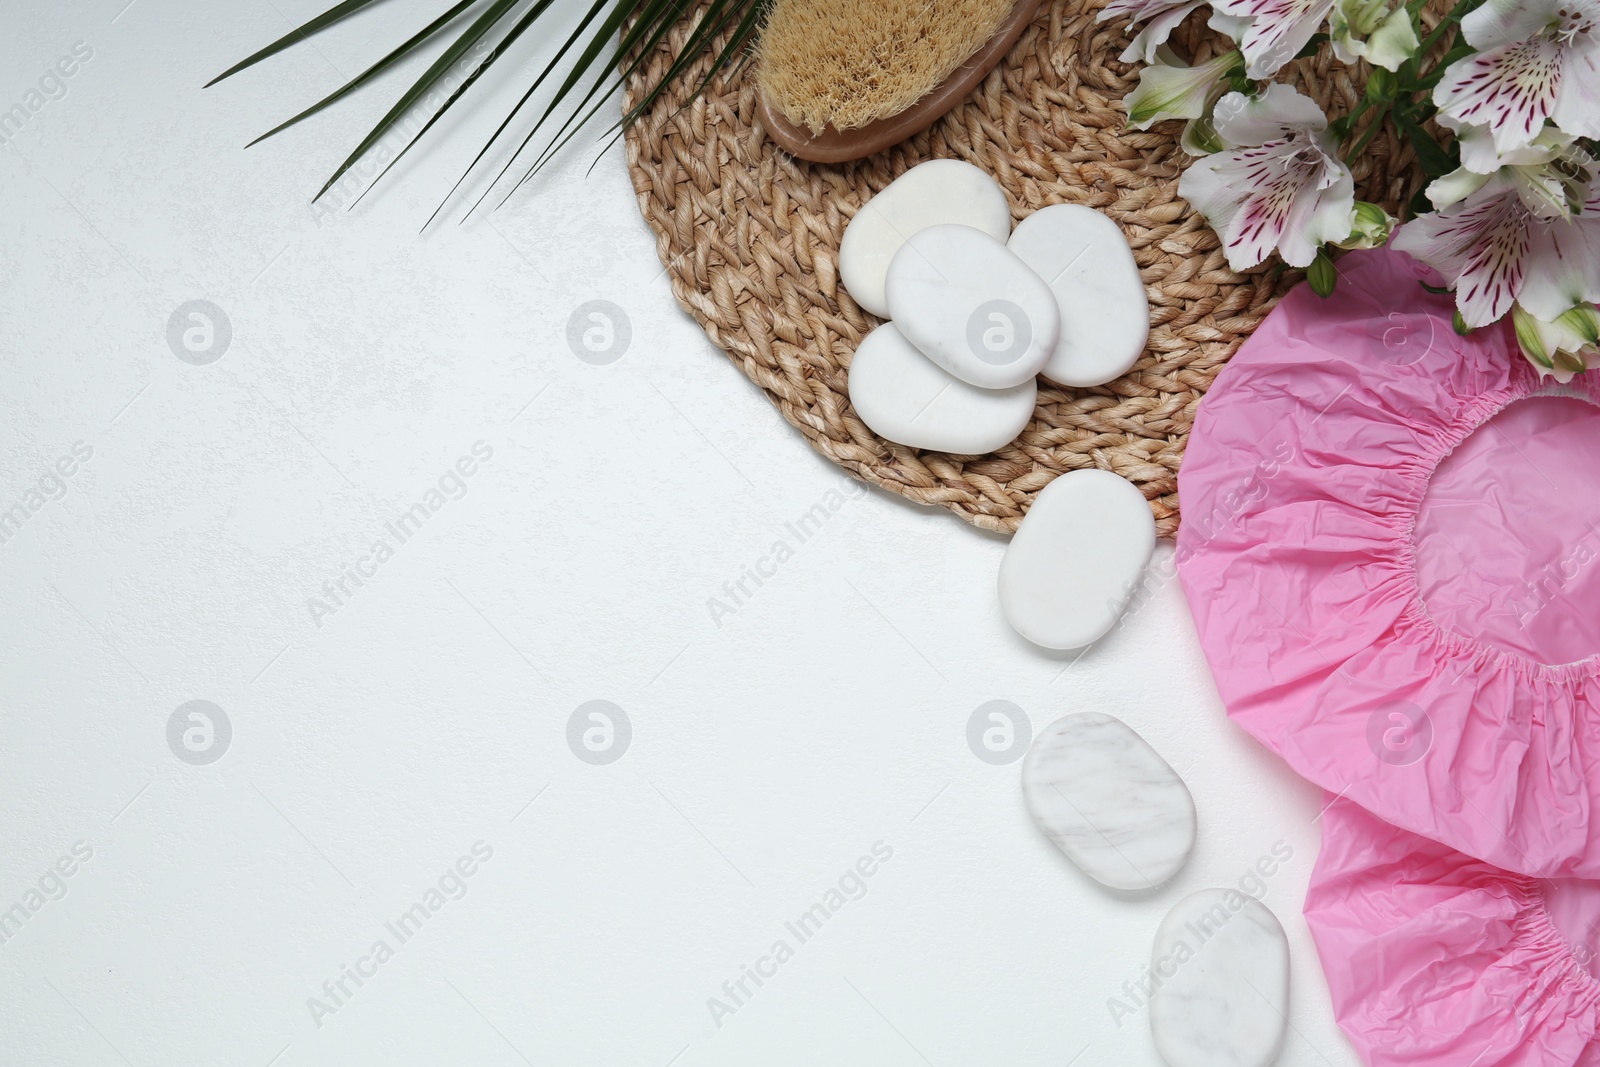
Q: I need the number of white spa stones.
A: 7